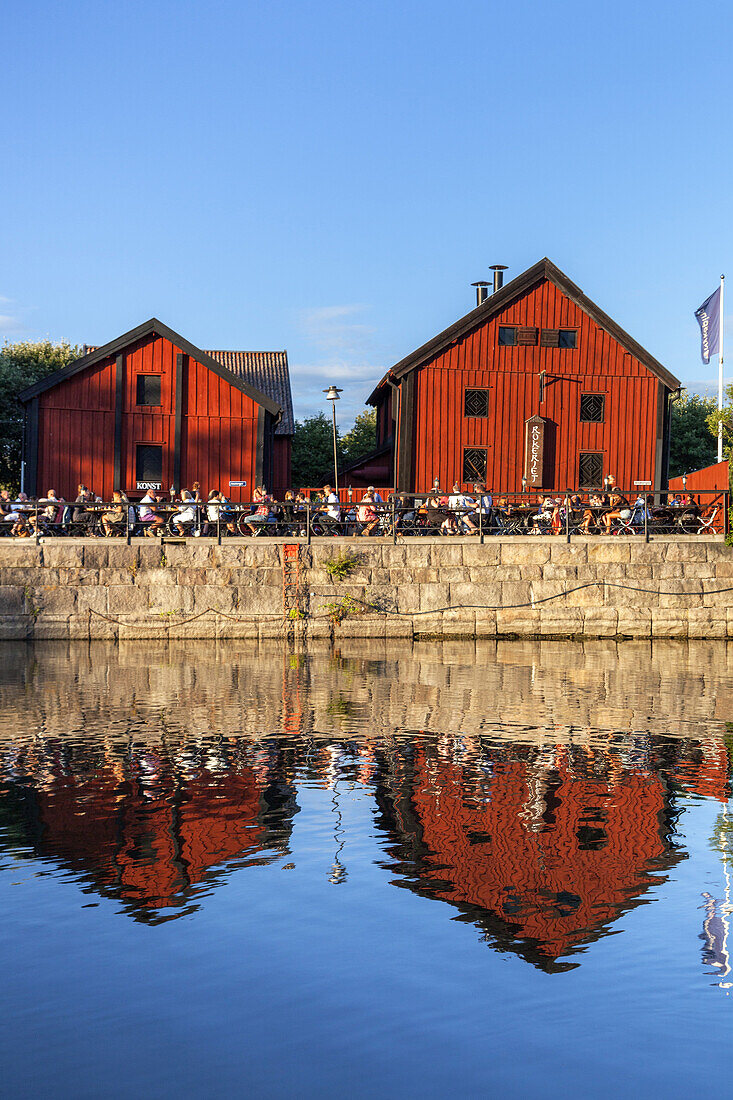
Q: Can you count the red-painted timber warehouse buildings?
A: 2